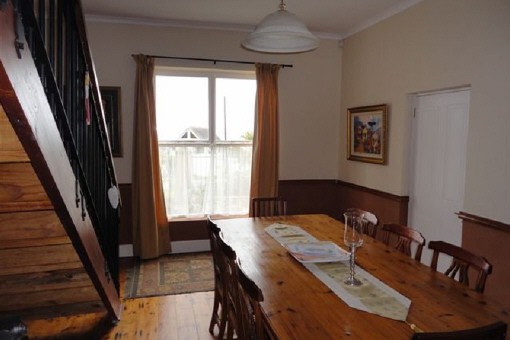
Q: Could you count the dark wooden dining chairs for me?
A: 8